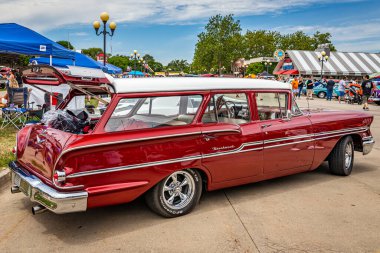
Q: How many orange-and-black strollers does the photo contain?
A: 1